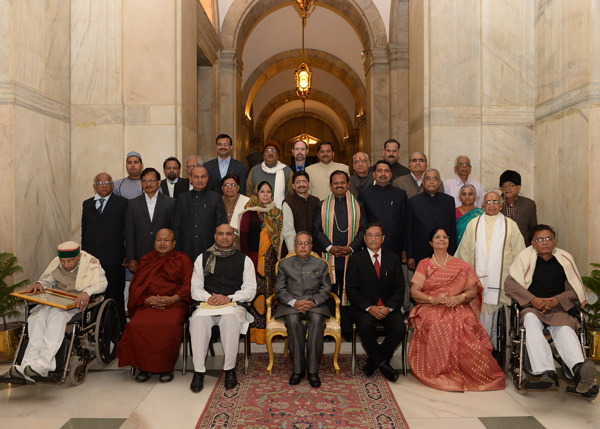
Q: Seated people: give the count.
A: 7